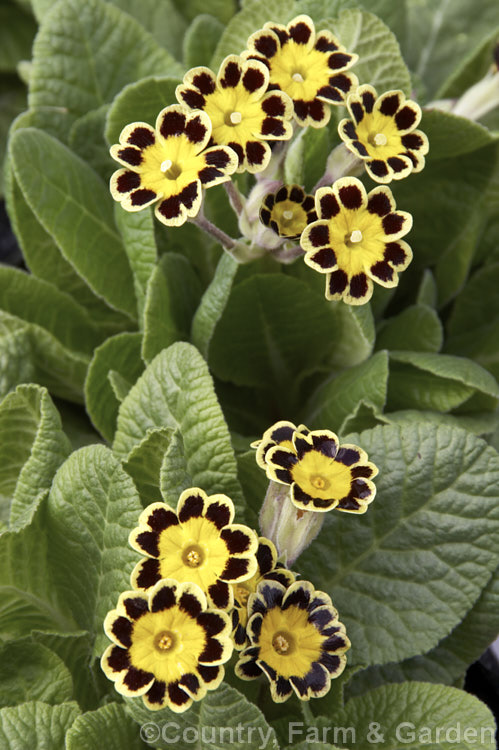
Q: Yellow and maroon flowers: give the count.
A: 12